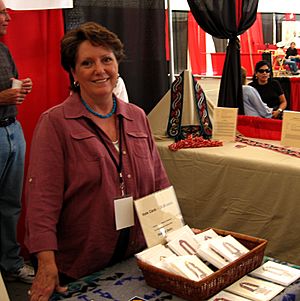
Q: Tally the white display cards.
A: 3